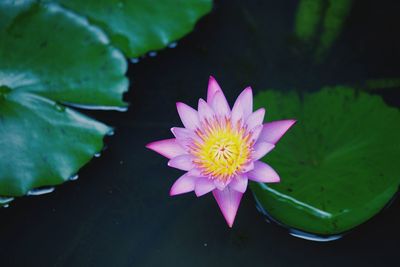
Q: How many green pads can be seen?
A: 3